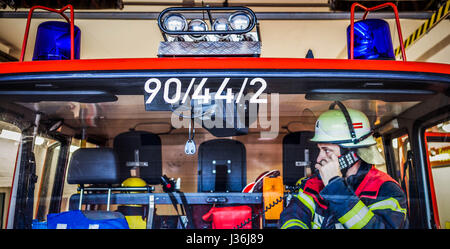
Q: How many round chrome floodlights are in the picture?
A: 4